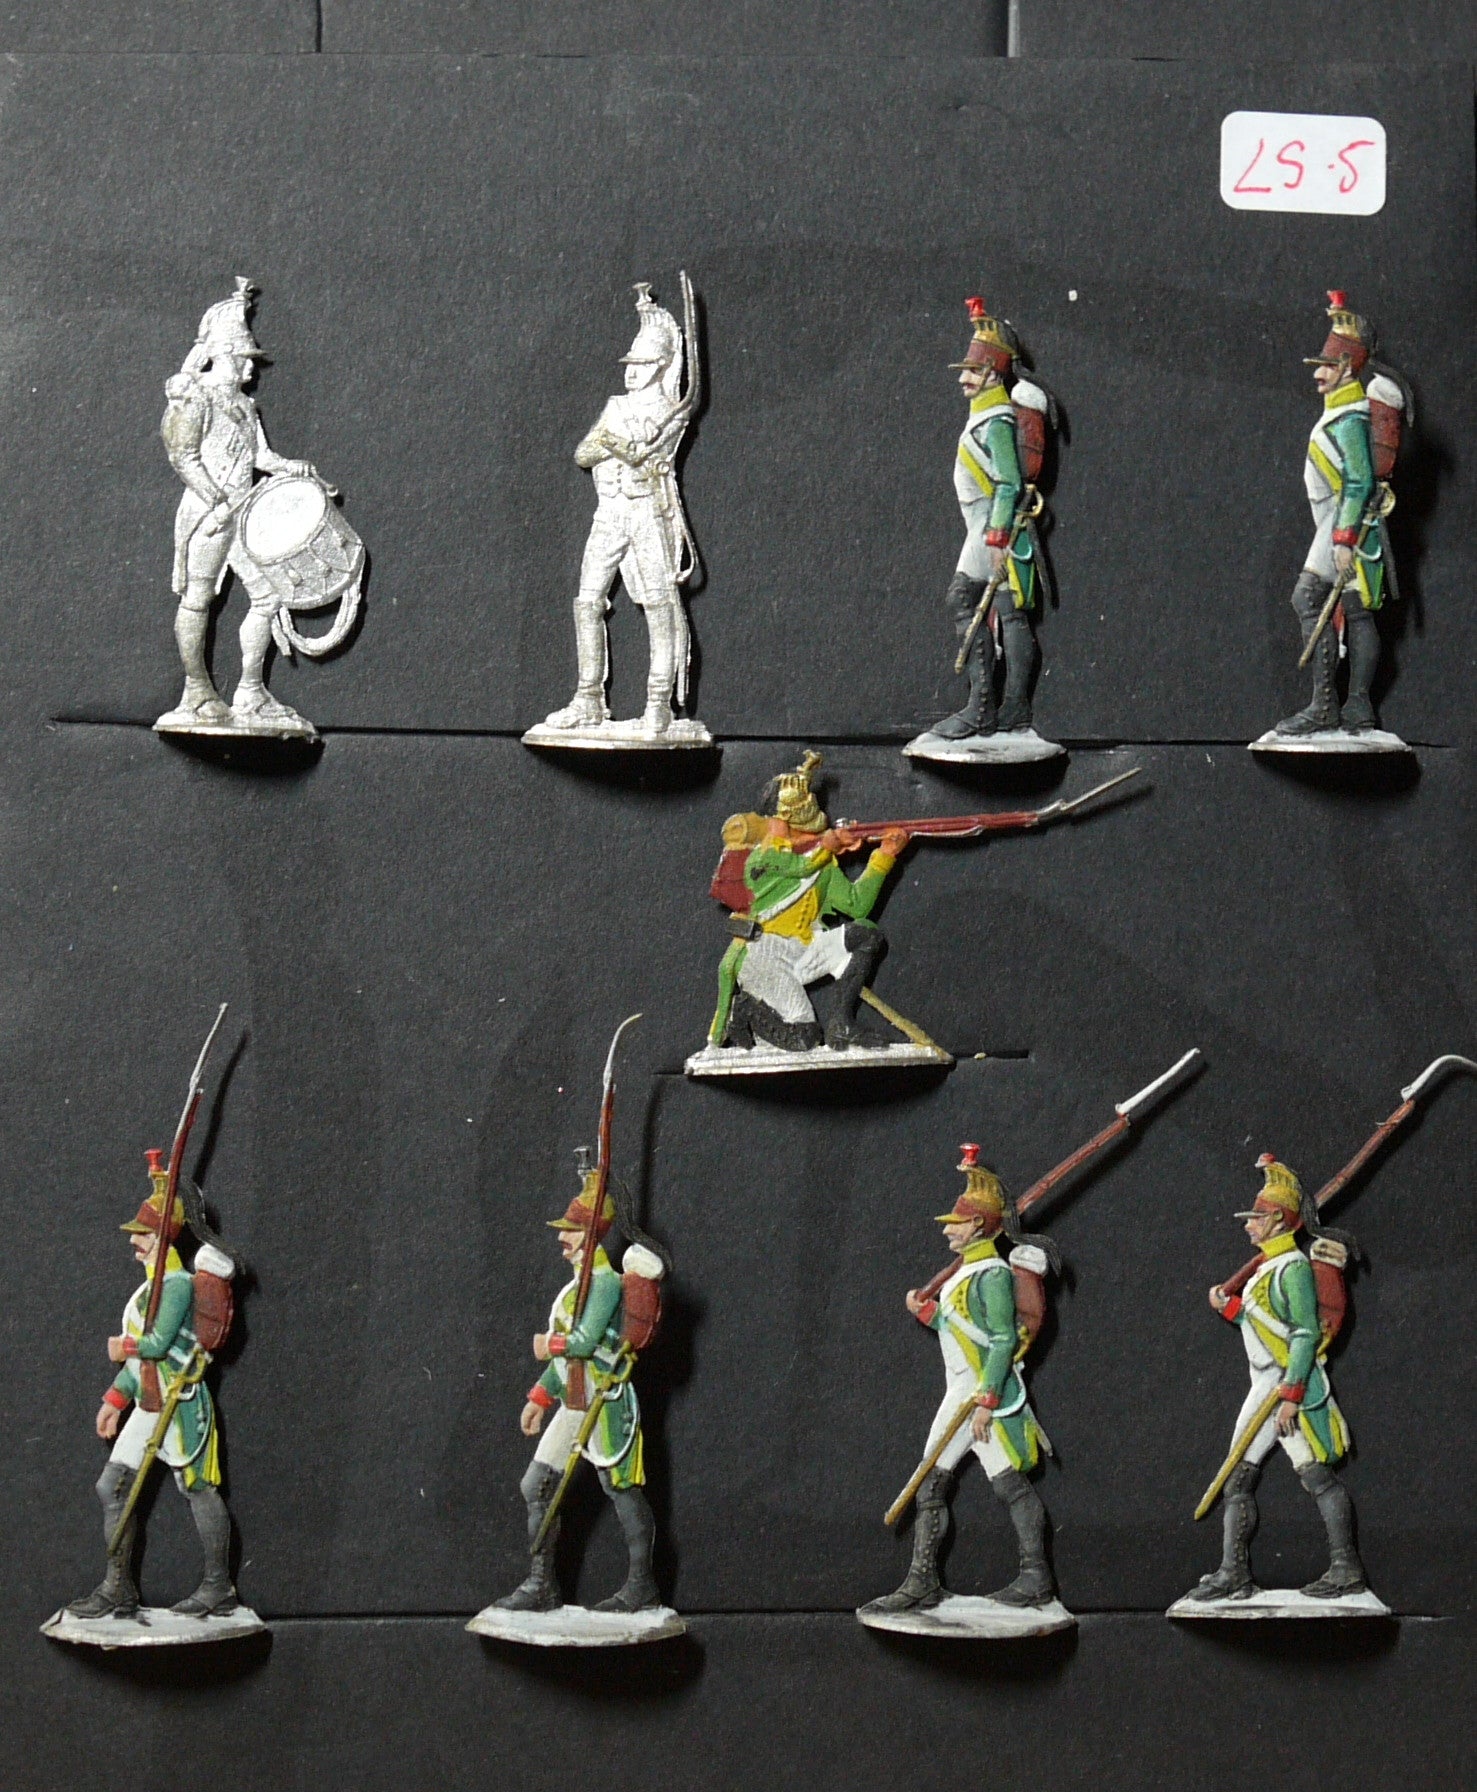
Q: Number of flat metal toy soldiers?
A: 9